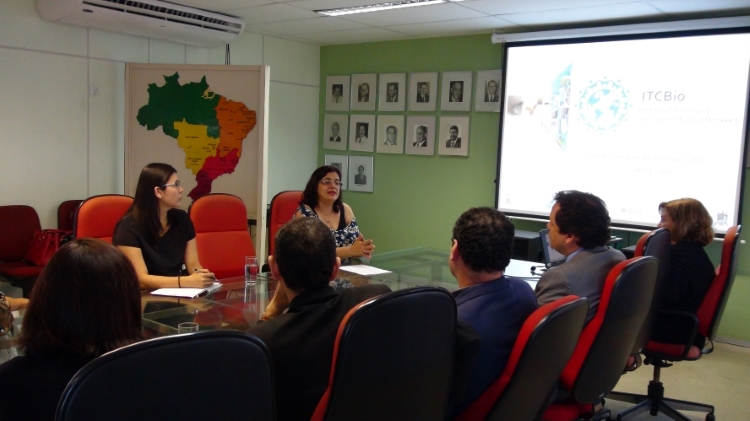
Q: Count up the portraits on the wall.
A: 13